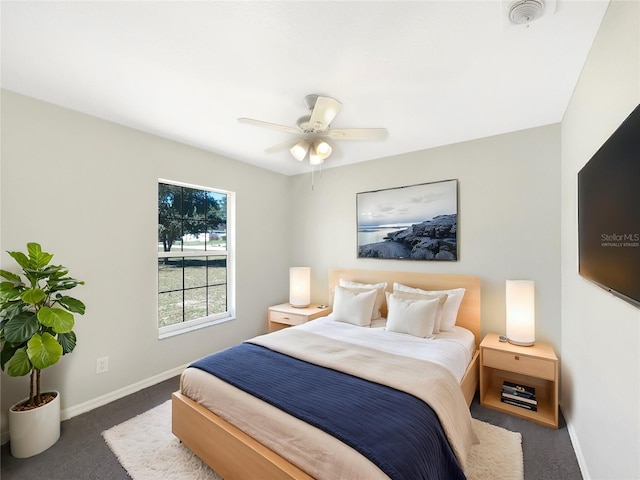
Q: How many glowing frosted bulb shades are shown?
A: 3